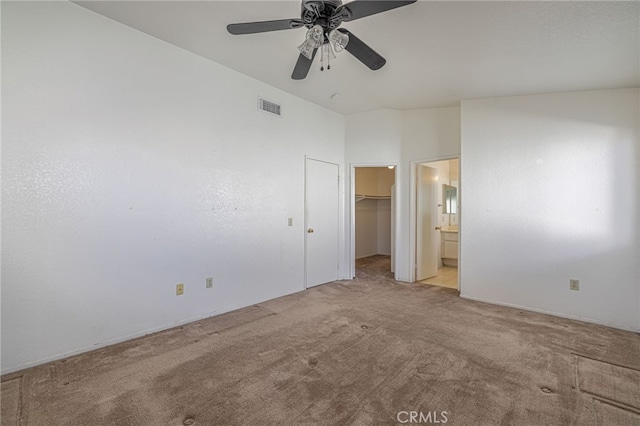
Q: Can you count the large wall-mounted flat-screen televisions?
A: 0